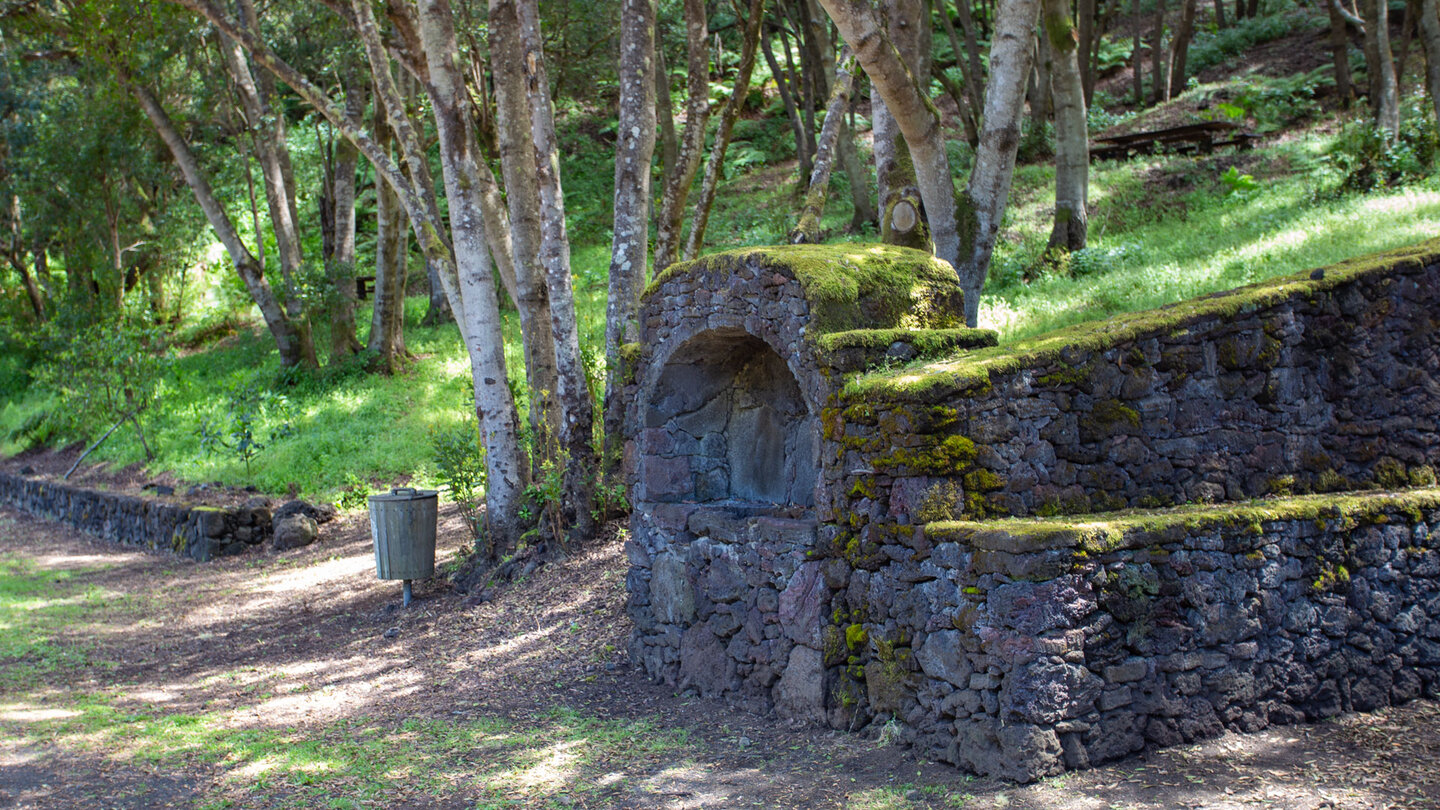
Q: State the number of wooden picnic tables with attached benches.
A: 1